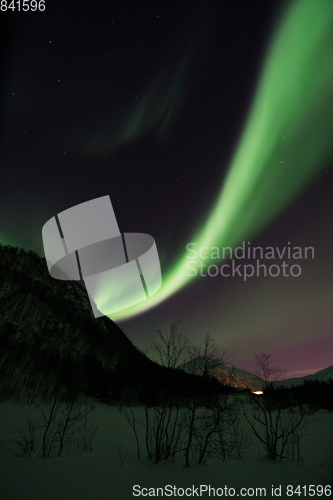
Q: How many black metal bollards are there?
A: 0